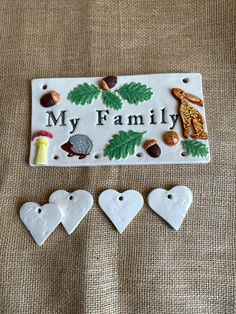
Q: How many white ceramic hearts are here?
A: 4